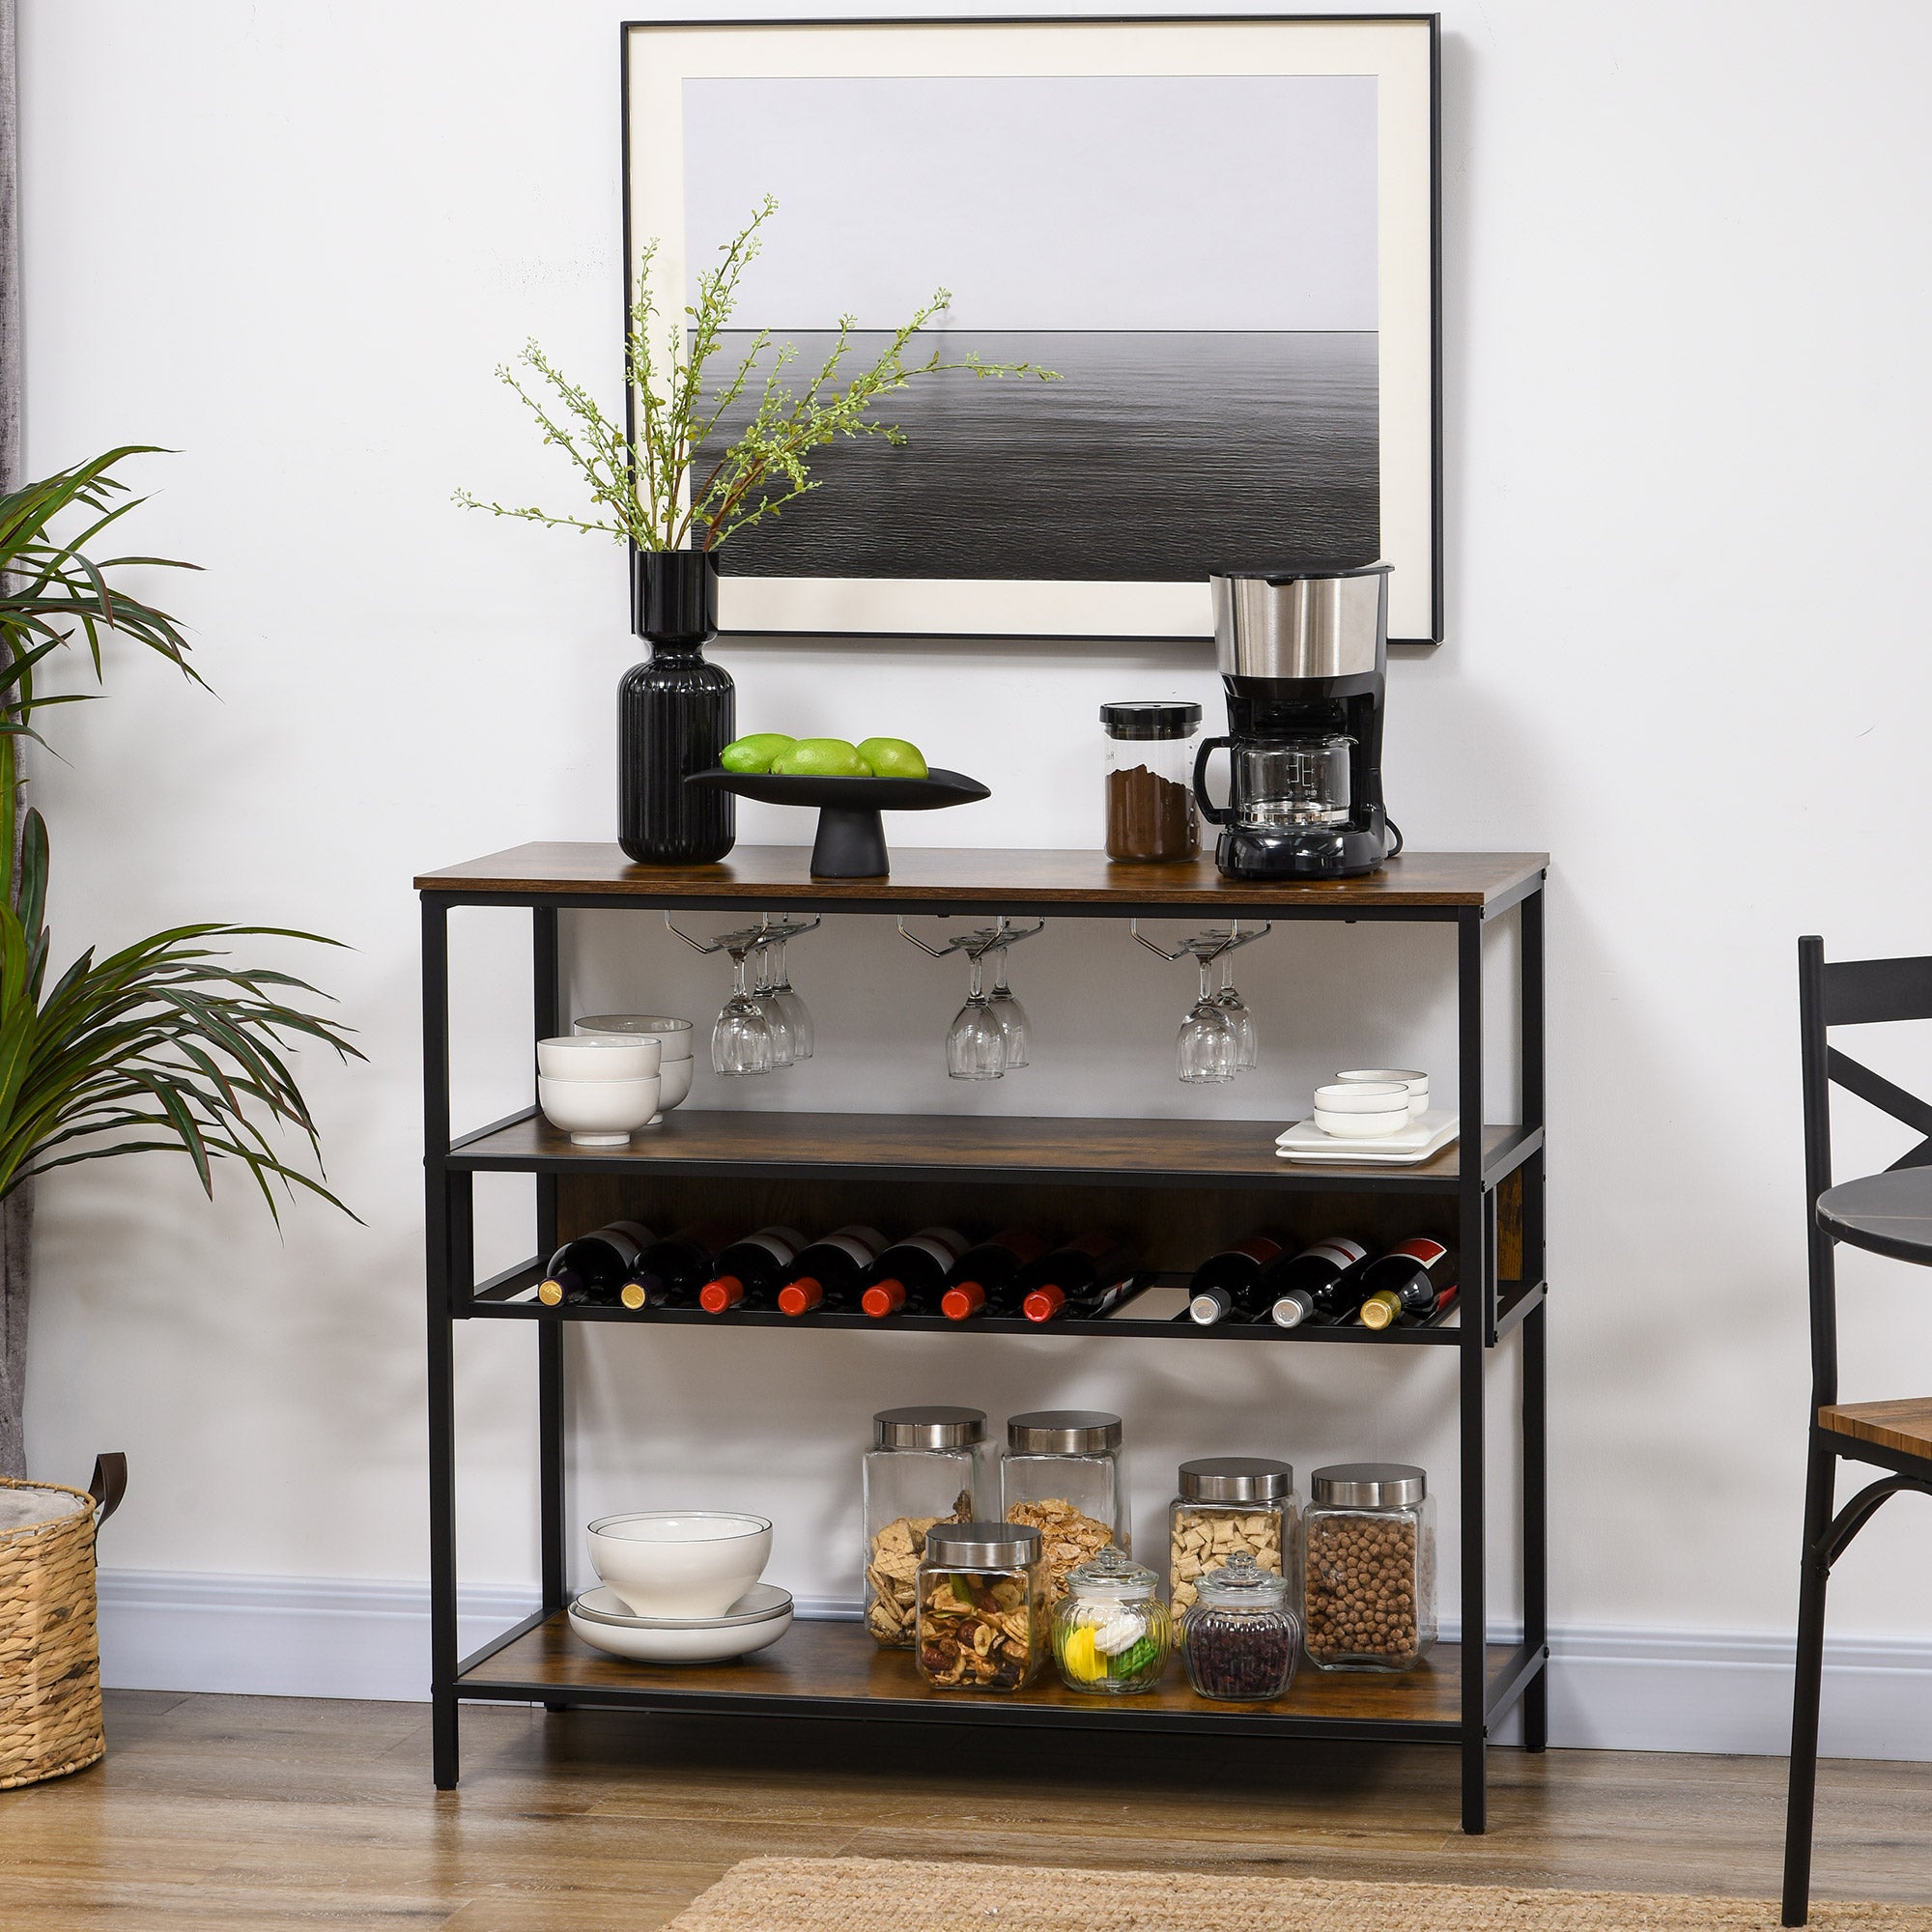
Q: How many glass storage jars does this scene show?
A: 8